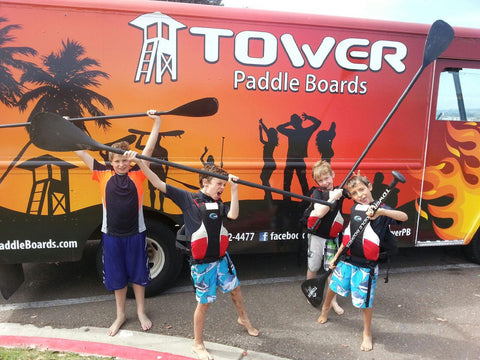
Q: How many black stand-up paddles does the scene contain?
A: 4